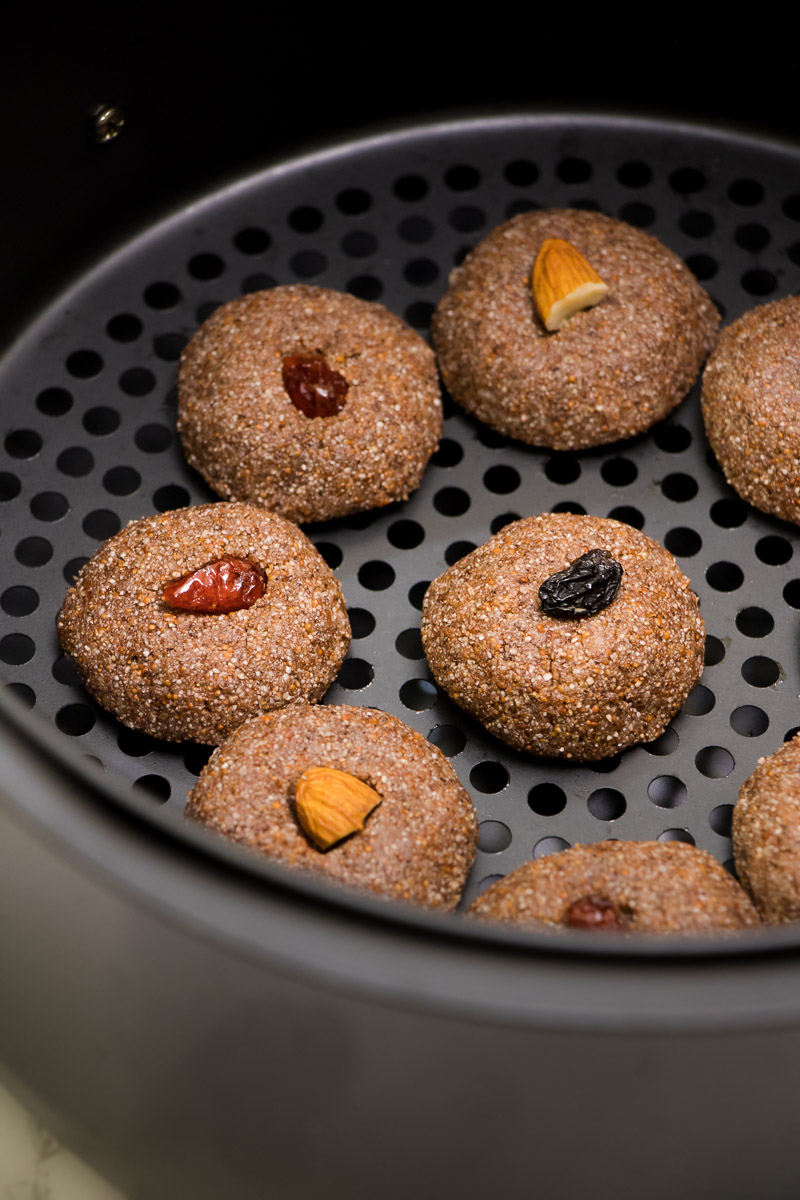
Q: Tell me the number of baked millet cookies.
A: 8